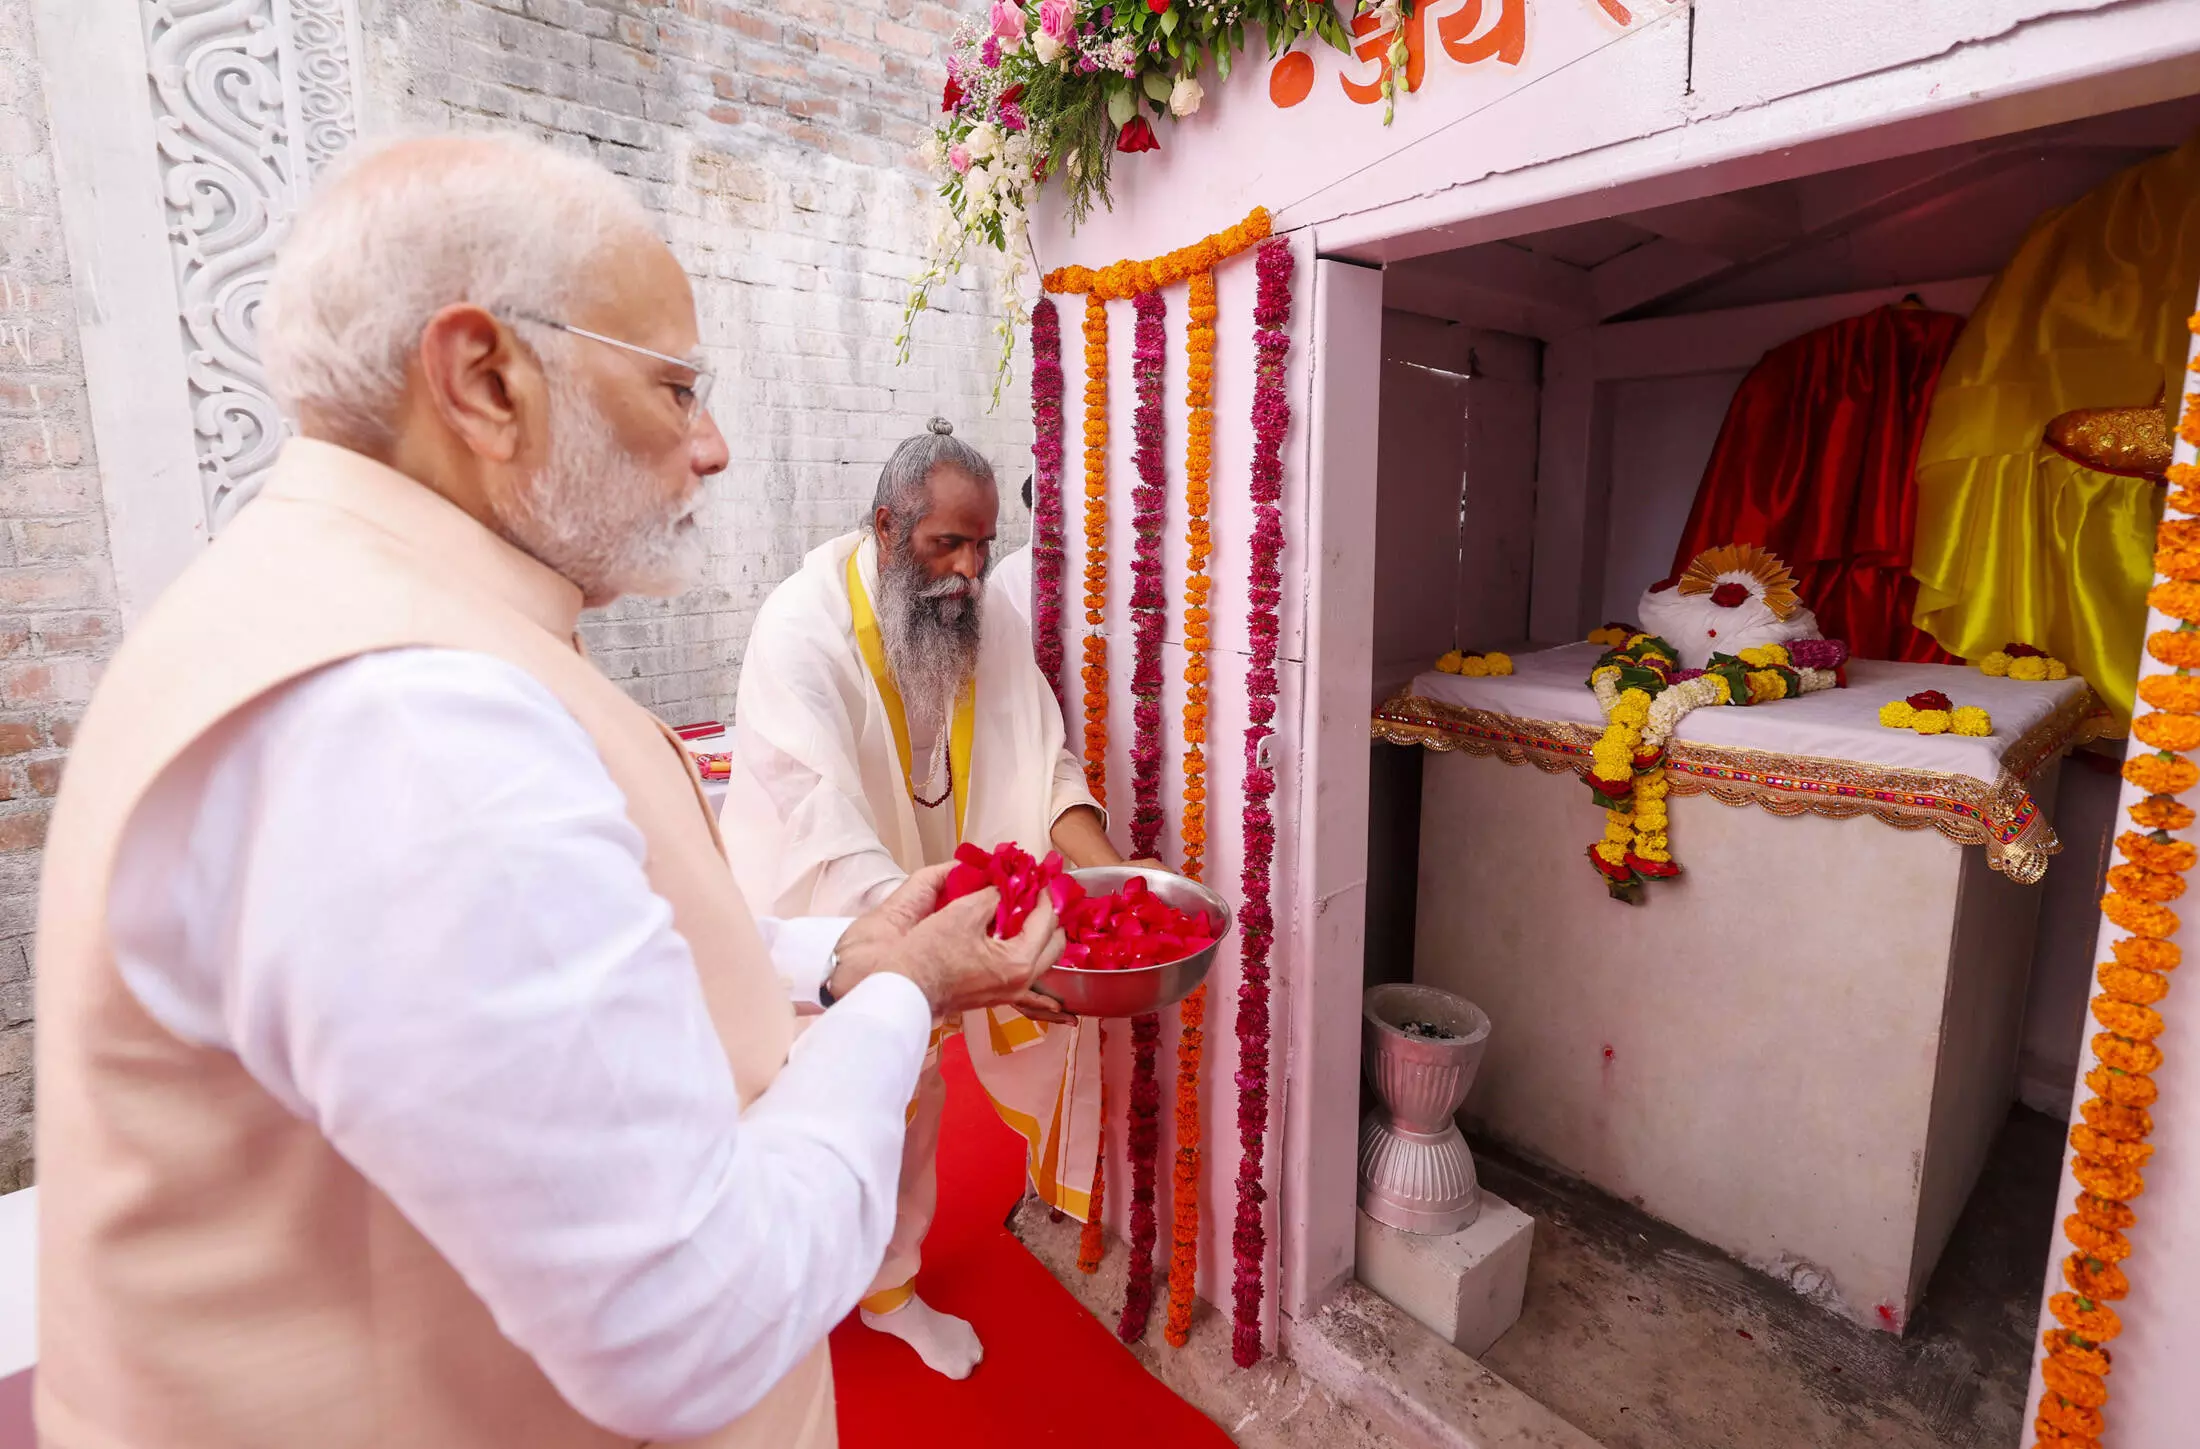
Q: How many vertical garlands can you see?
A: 6